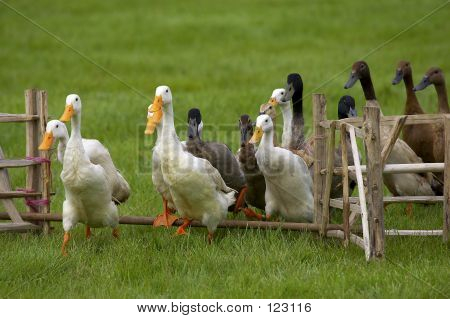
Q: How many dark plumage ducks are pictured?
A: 7